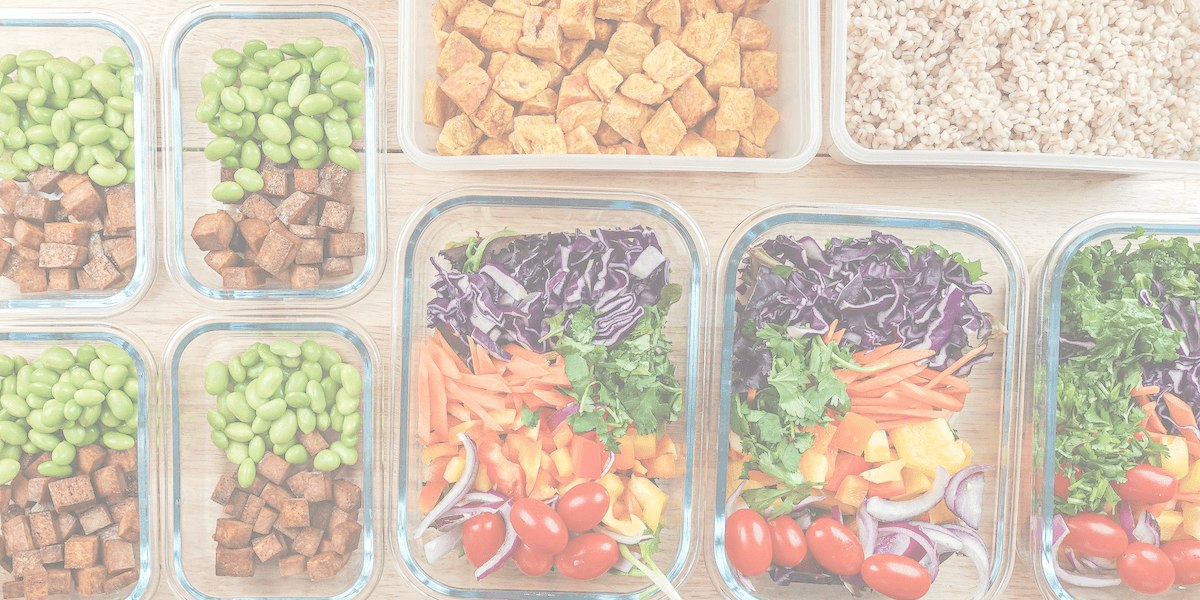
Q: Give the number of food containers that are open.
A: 9